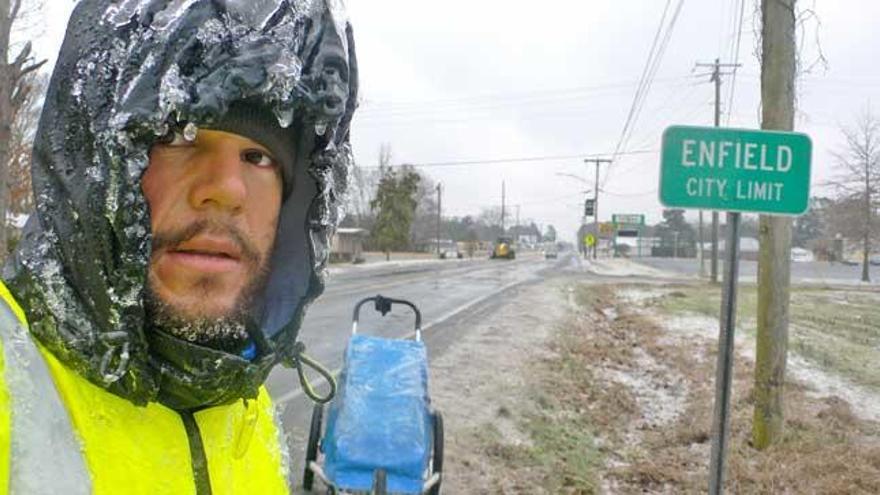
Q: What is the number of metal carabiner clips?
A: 1